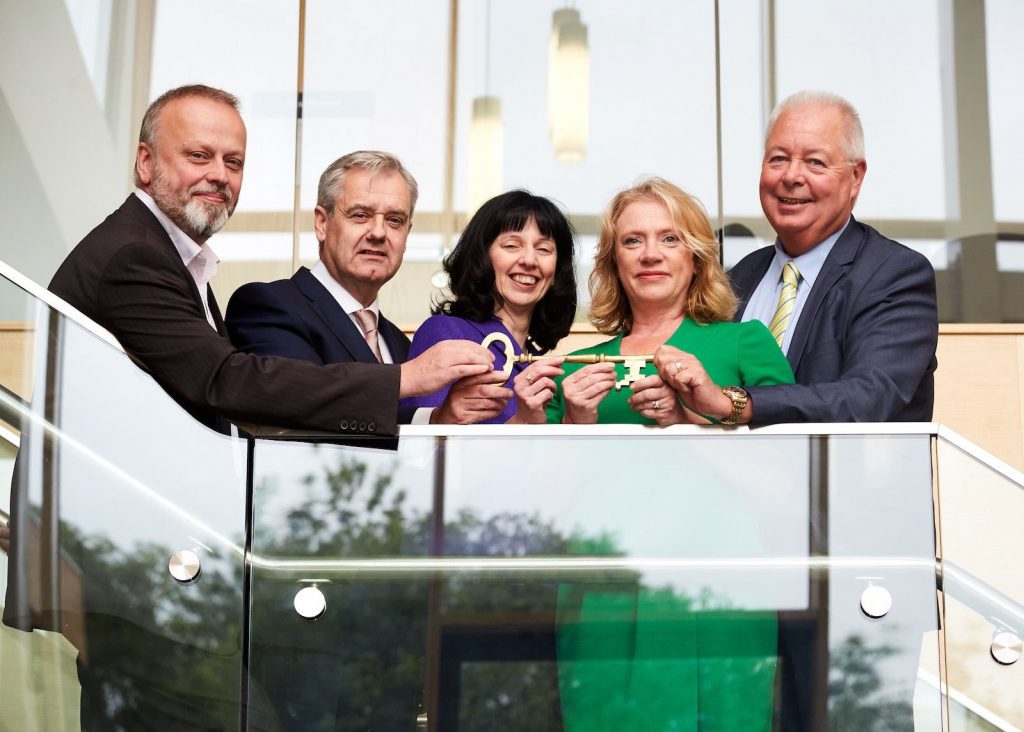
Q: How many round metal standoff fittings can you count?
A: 4